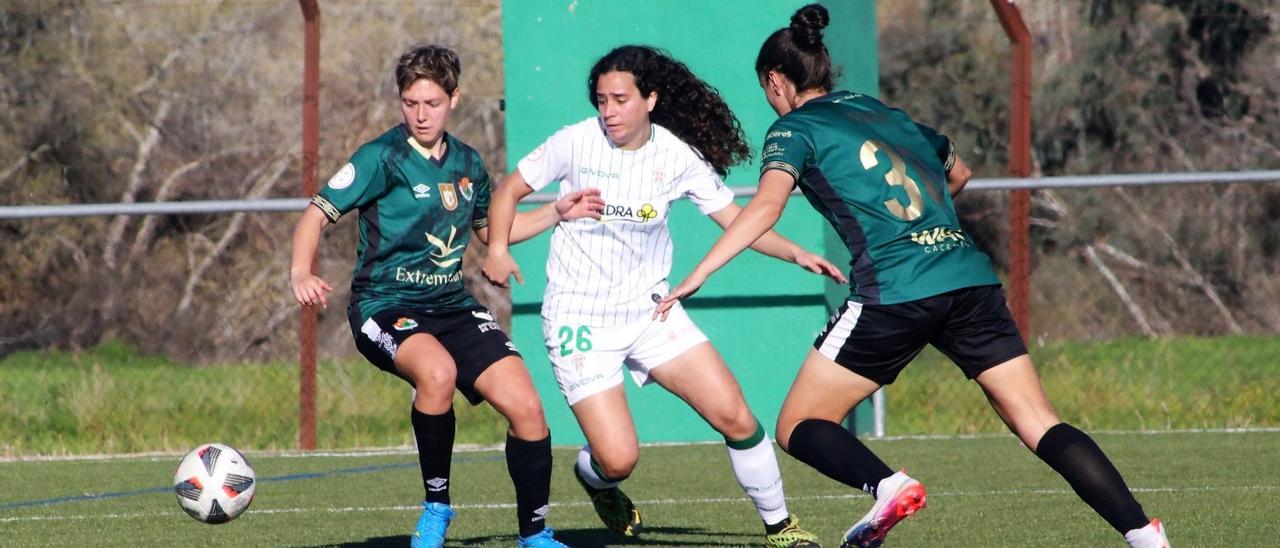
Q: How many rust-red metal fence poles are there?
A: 2